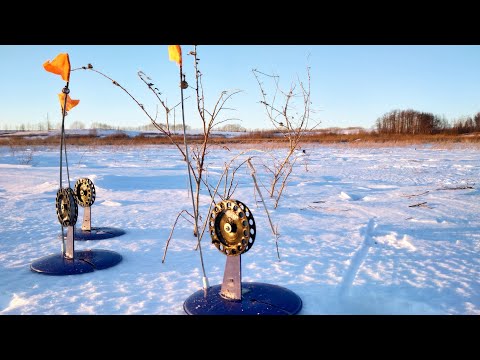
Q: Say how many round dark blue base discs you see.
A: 3